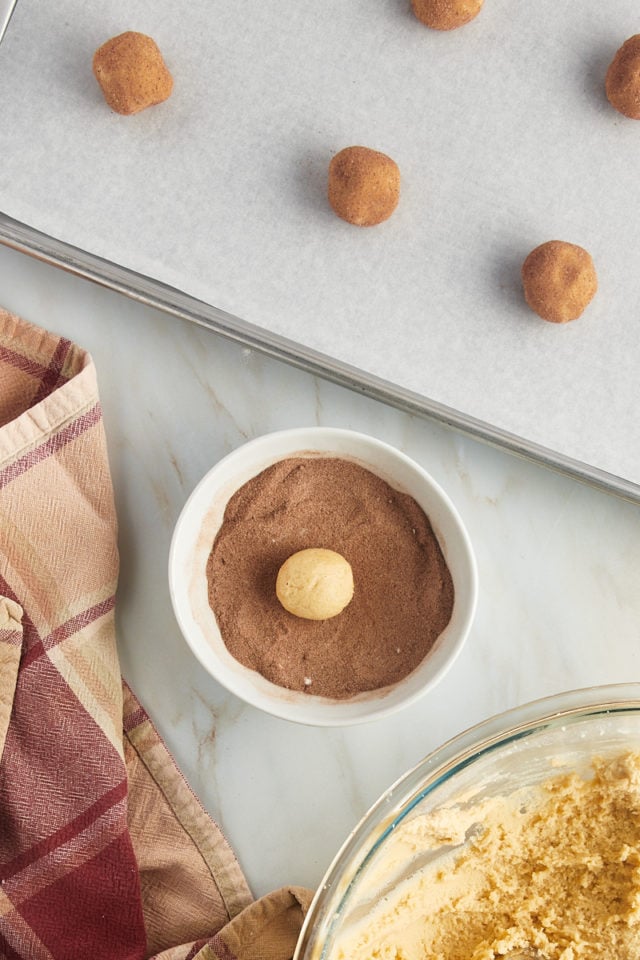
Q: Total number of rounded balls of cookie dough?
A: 6